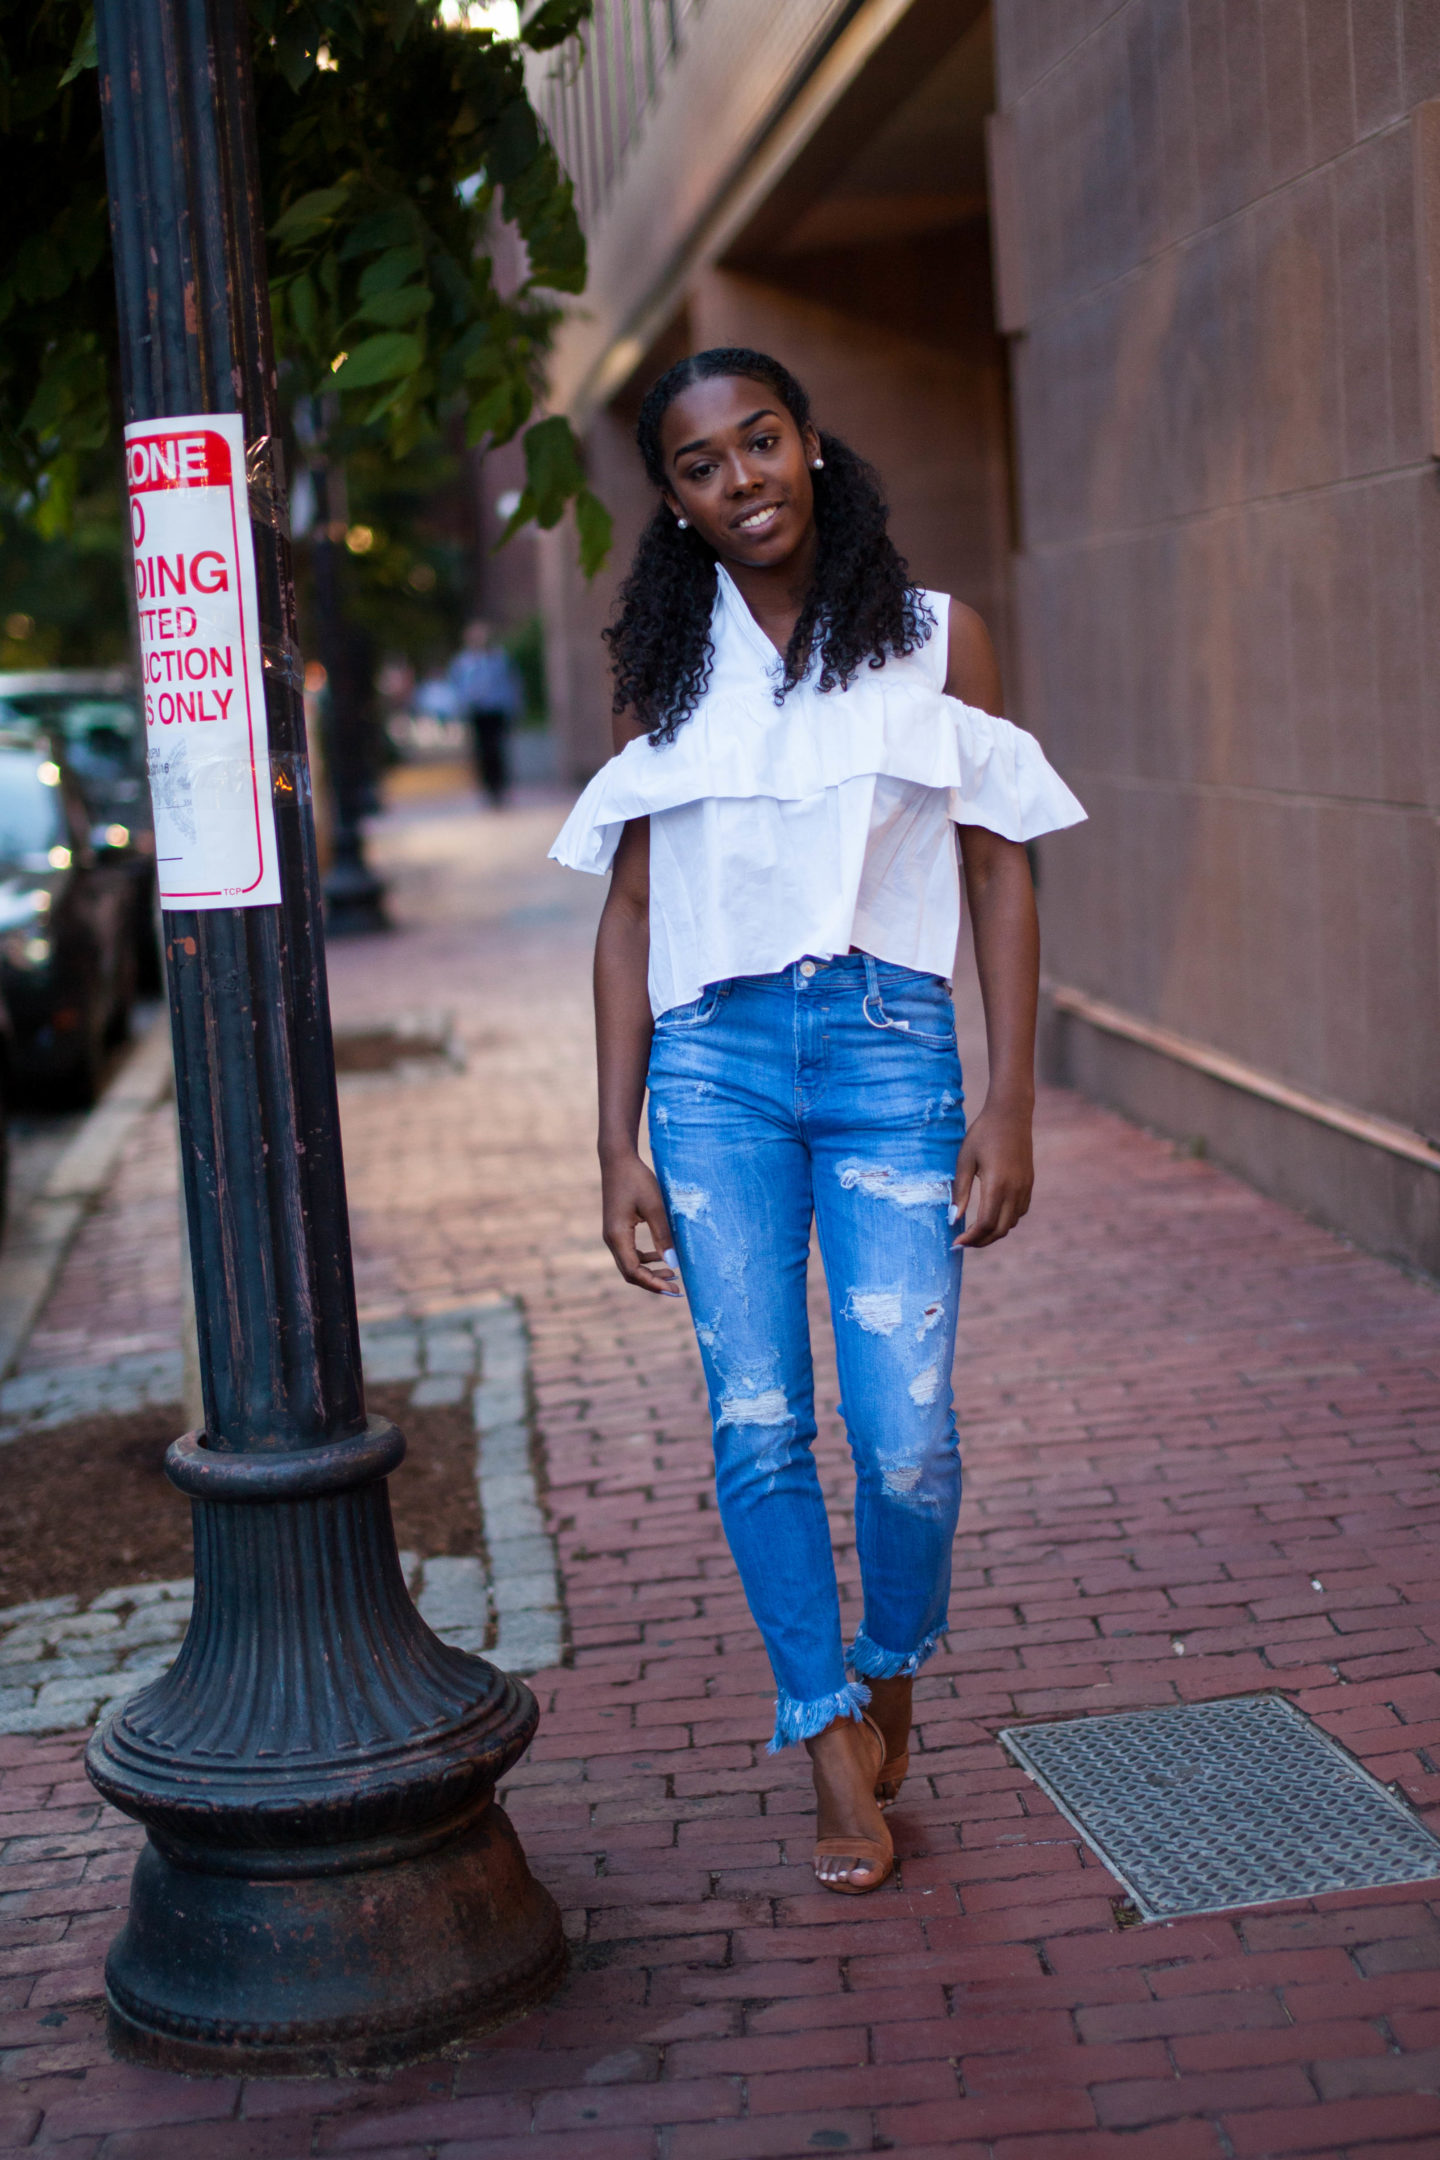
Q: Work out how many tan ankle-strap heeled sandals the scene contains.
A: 2